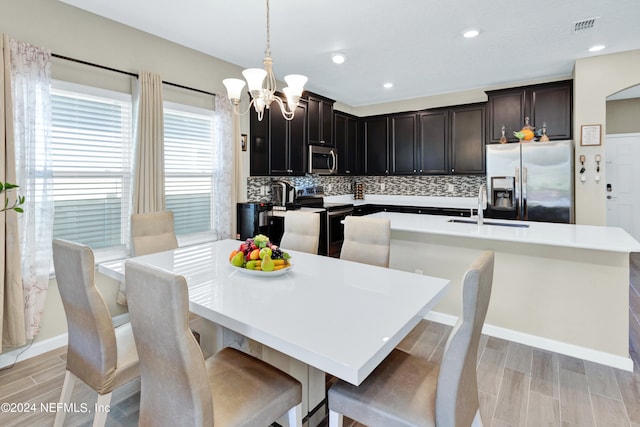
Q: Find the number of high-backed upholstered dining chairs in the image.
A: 6